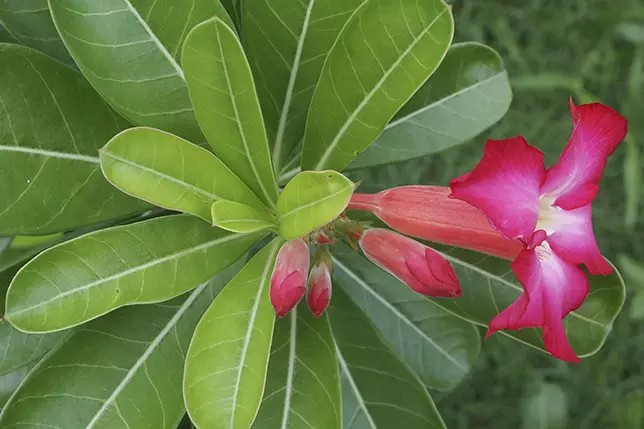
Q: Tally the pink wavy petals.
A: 5